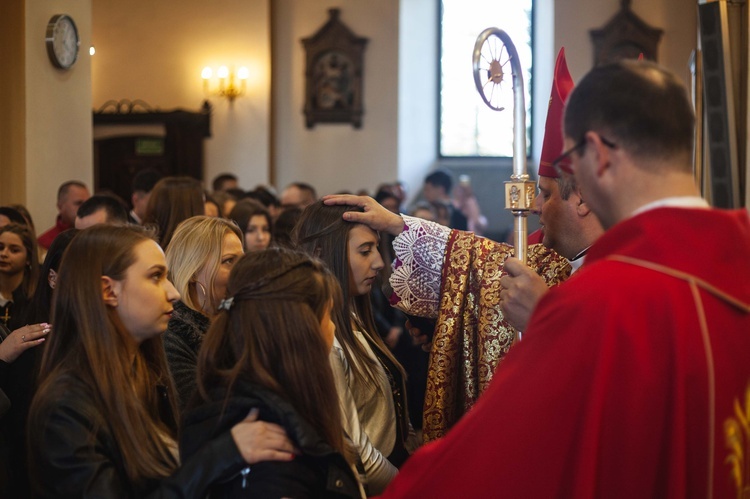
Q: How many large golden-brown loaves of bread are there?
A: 0